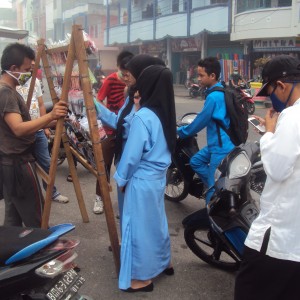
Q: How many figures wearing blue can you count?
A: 3